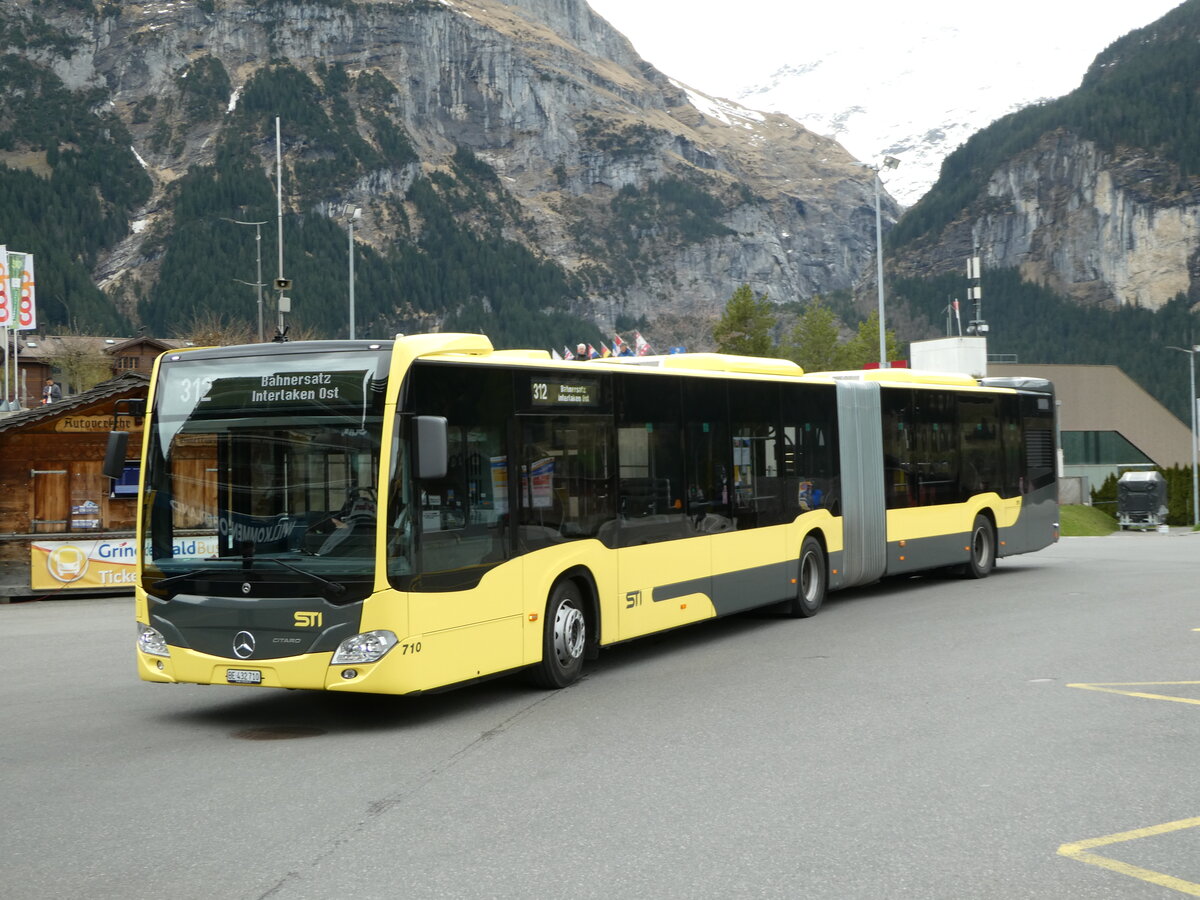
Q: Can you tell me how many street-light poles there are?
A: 4